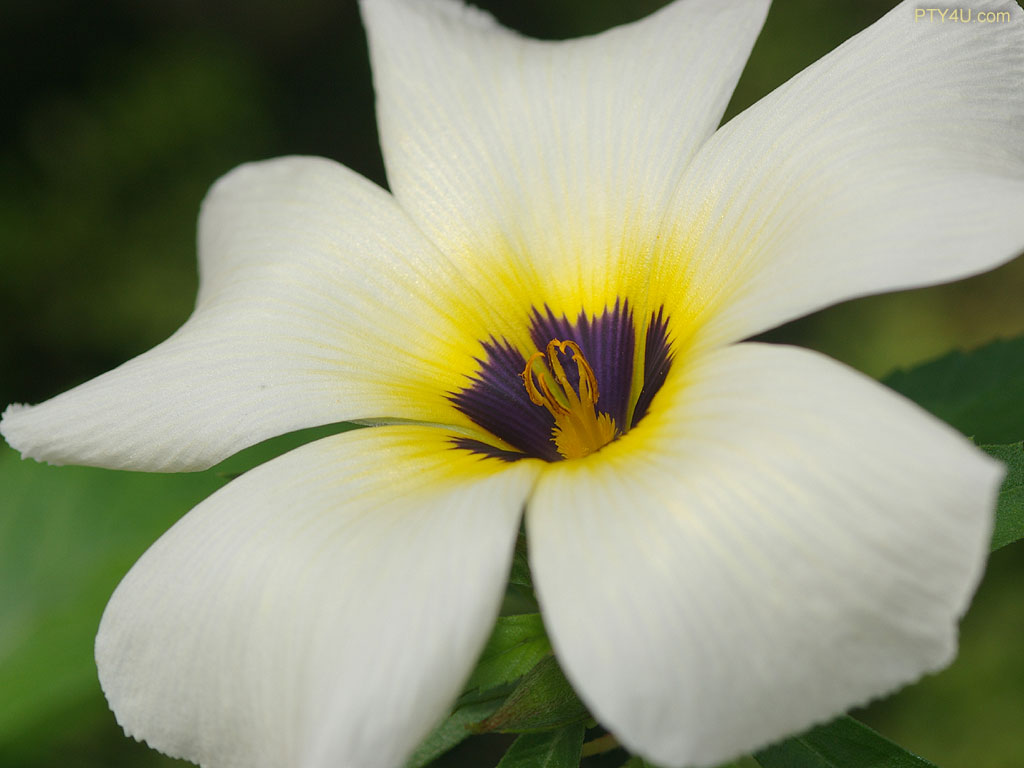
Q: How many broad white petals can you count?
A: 5